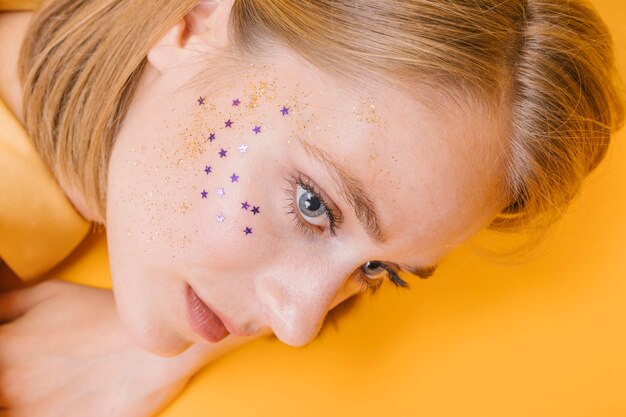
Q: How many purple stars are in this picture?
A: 13